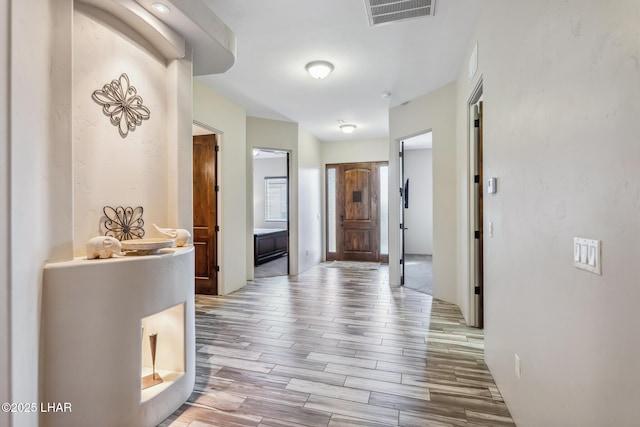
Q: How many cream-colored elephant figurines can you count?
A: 2